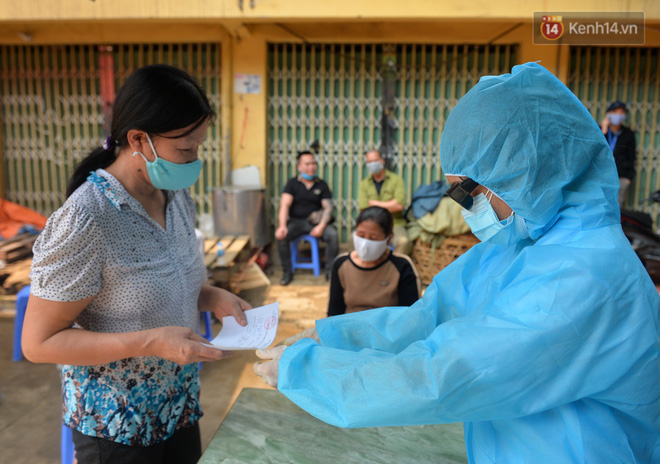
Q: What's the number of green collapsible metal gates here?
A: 3